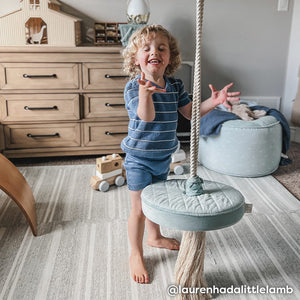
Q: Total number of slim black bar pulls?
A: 6